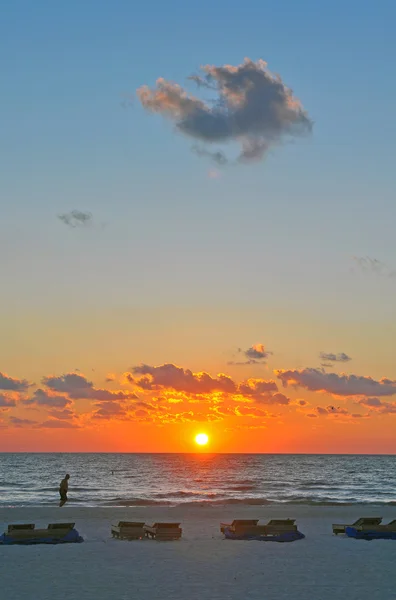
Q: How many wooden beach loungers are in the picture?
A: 8